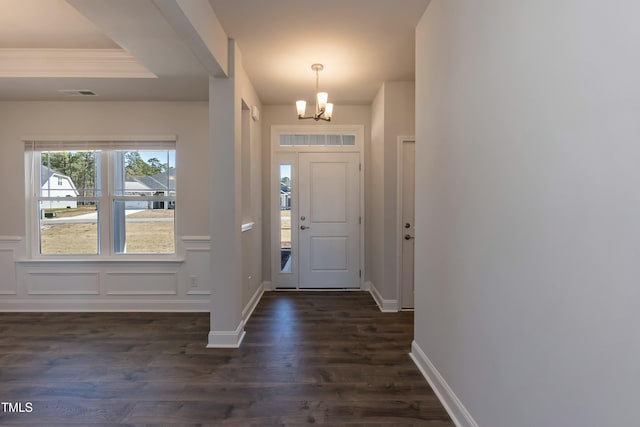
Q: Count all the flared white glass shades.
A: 3